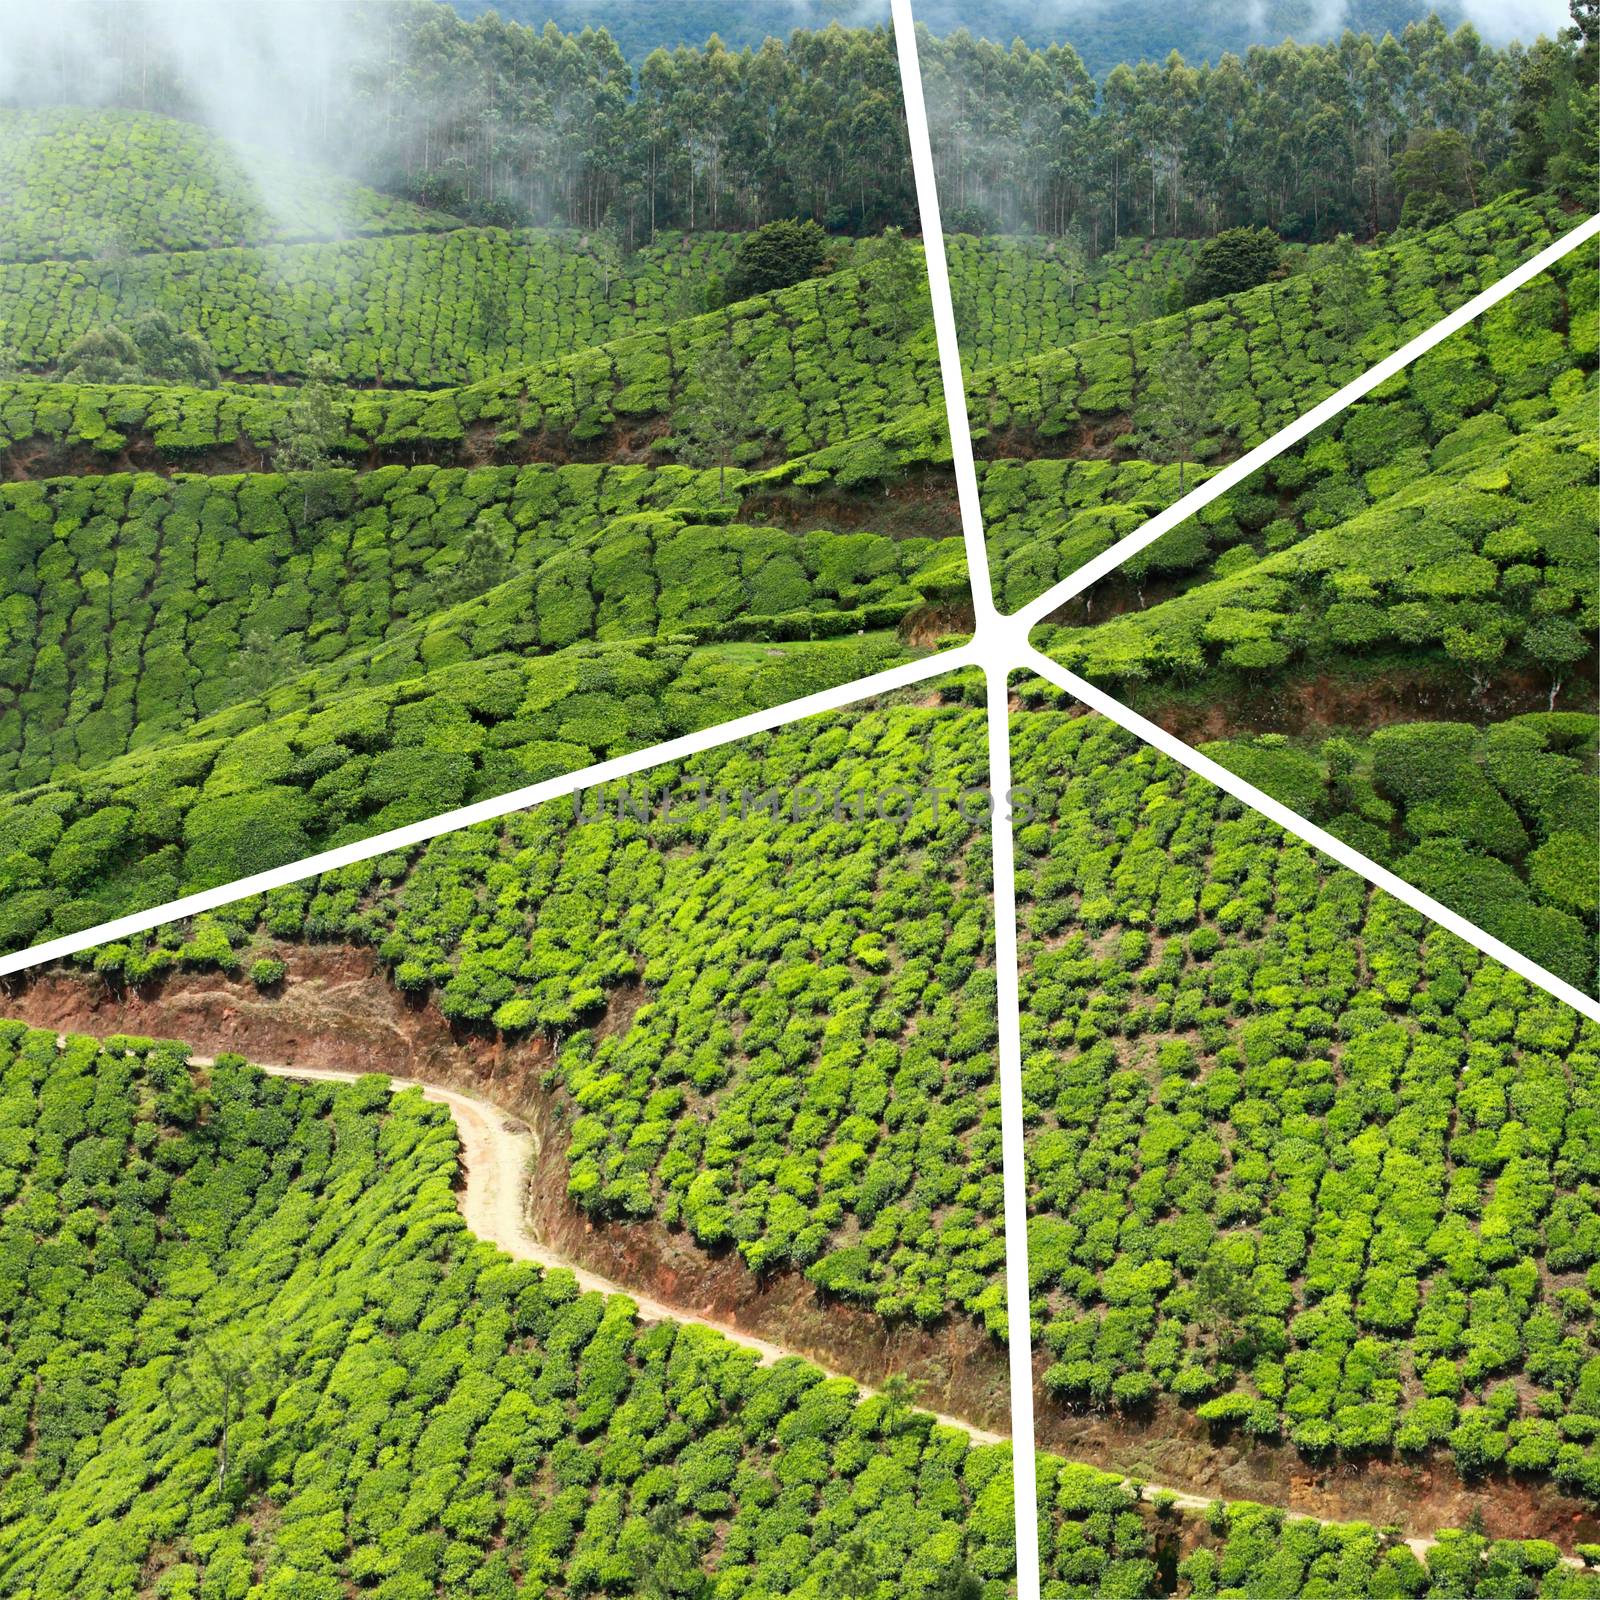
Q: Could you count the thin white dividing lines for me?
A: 5